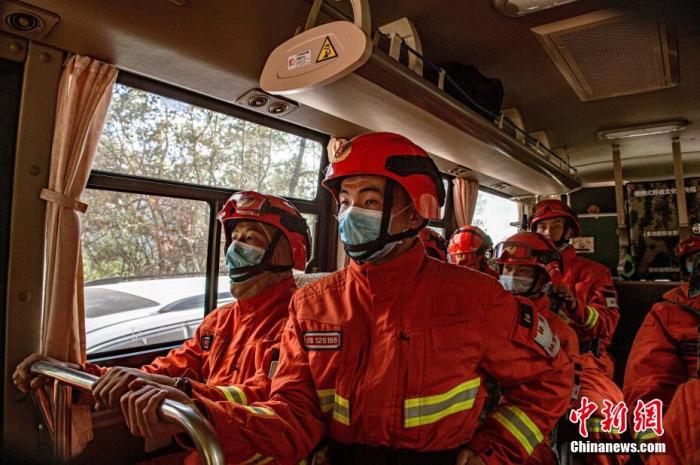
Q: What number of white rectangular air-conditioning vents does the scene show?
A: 1